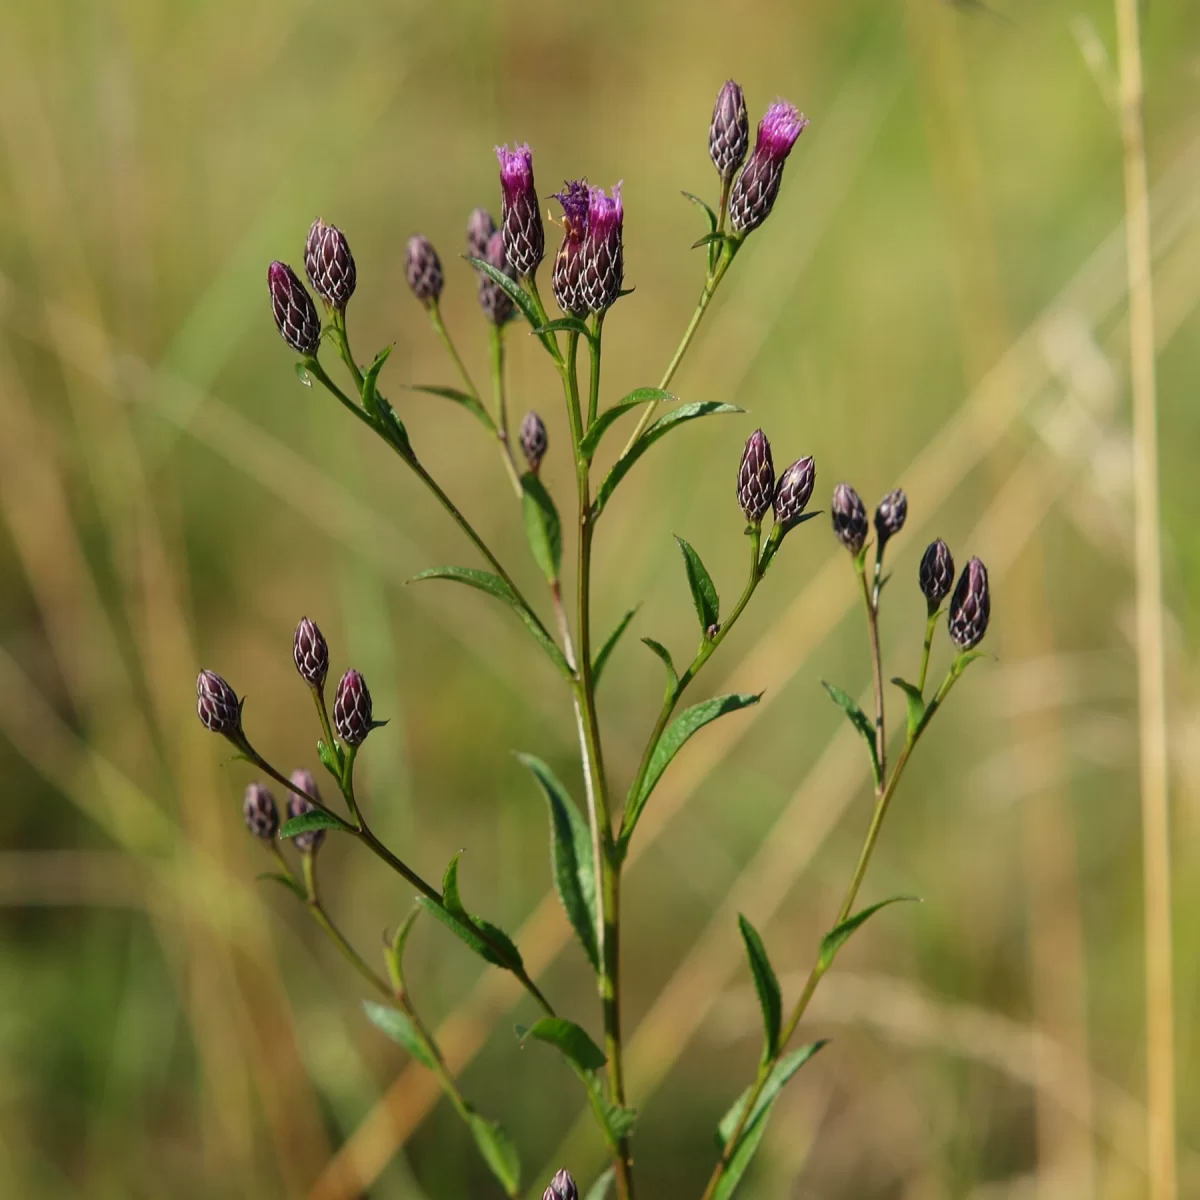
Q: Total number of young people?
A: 0